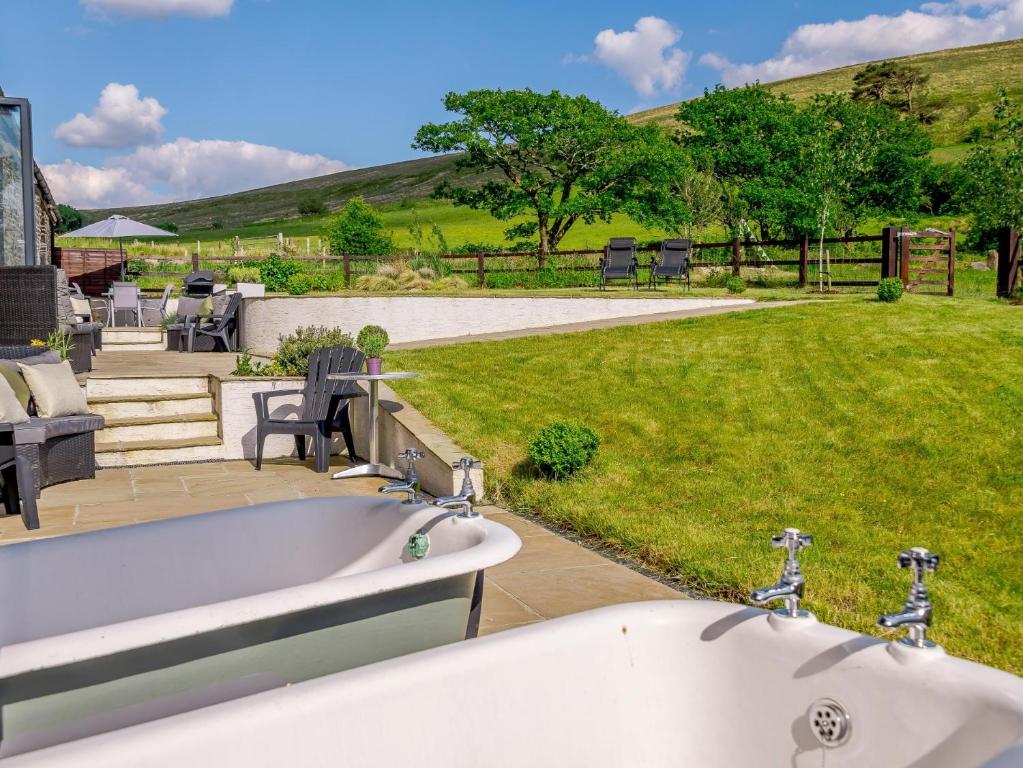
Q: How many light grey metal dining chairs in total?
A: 3